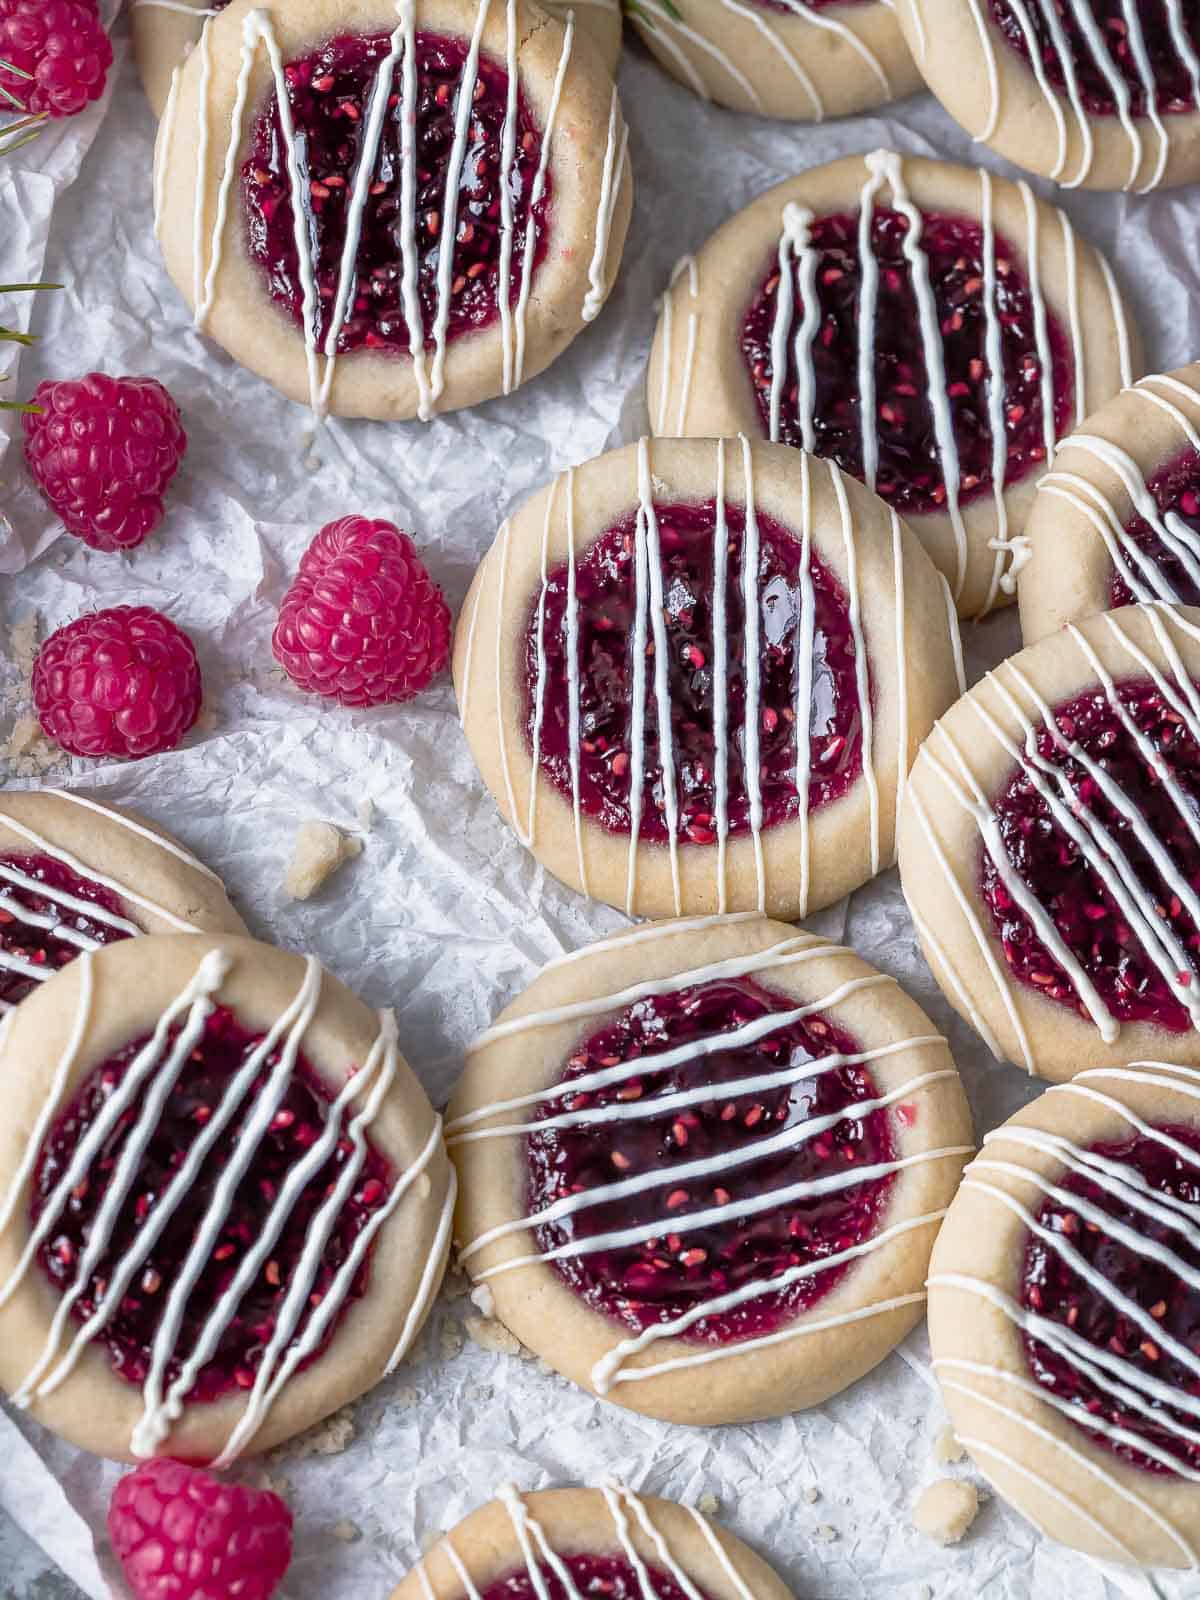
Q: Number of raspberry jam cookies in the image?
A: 13